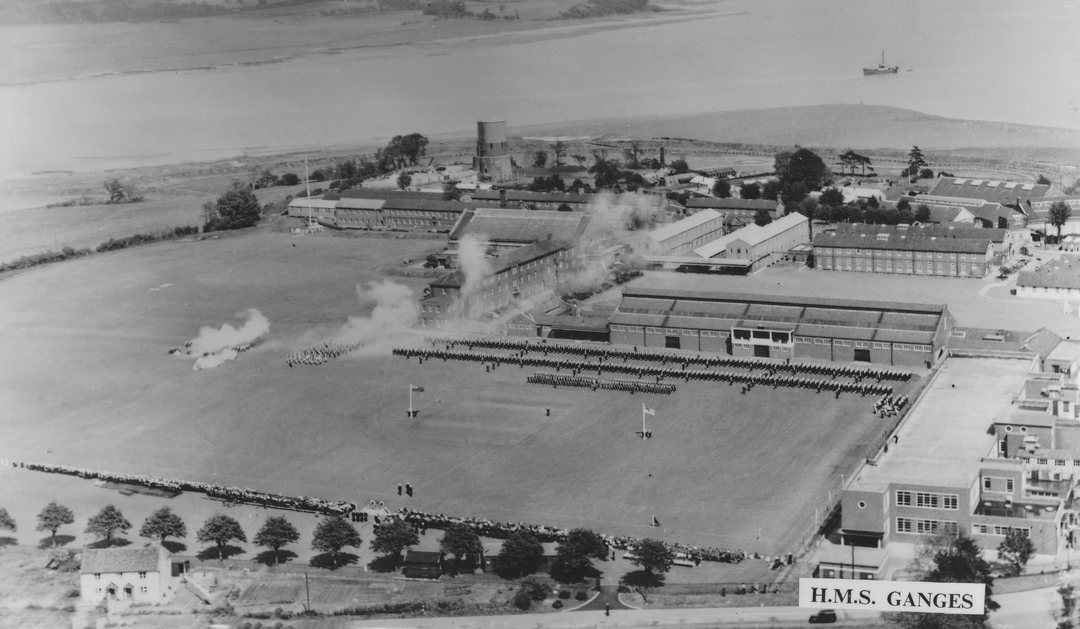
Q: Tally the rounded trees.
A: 12